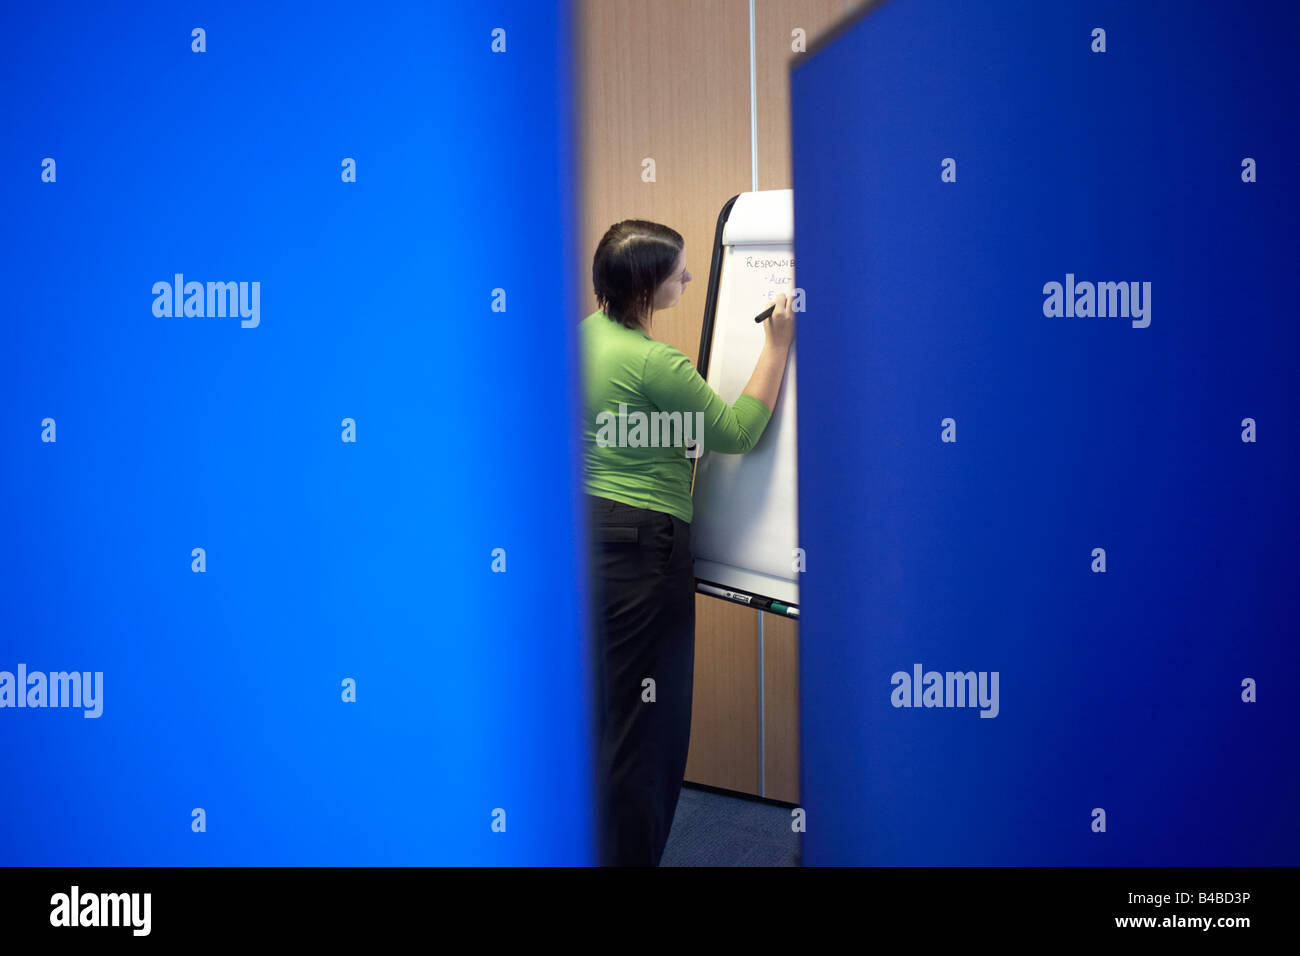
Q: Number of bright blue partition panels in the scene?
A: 2